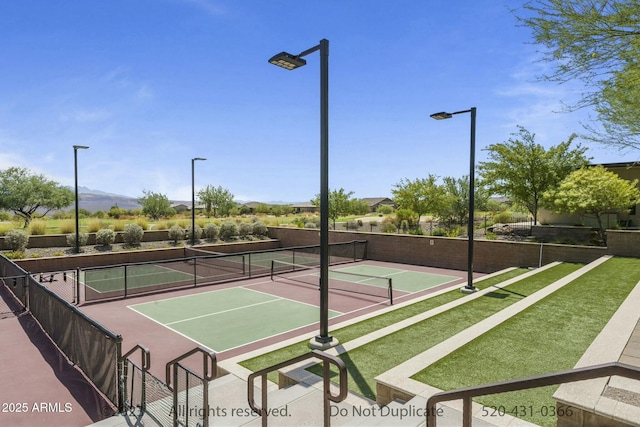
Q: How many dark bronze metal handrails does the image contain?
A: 4